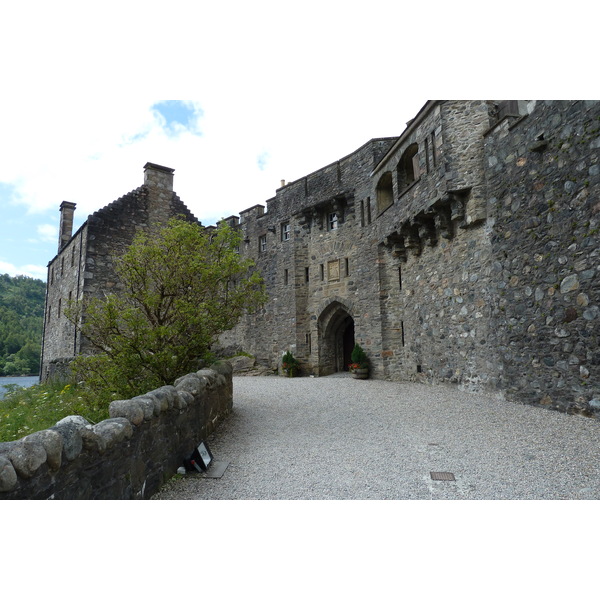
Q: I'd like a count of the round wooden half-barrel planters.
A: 2